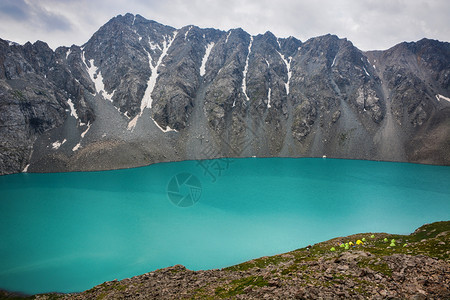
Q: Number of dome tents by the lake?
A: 12